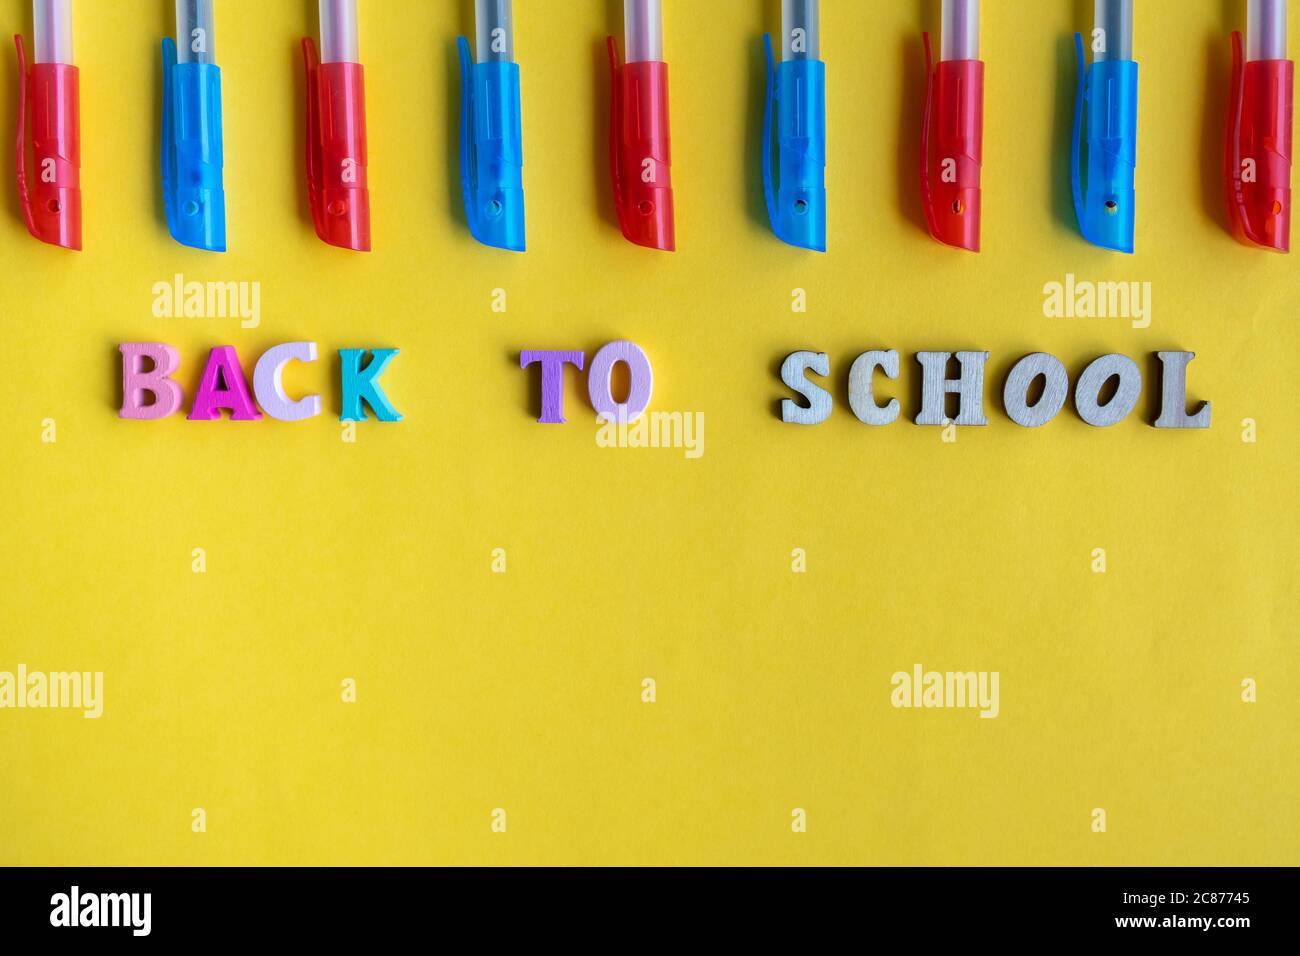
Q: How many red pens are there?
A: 5